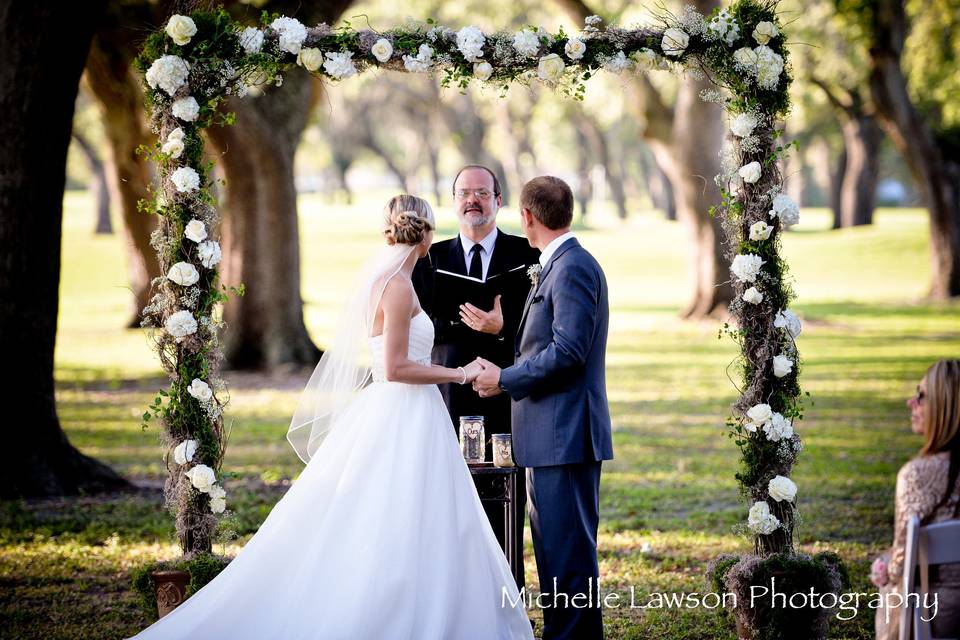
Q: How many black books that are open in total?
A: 1